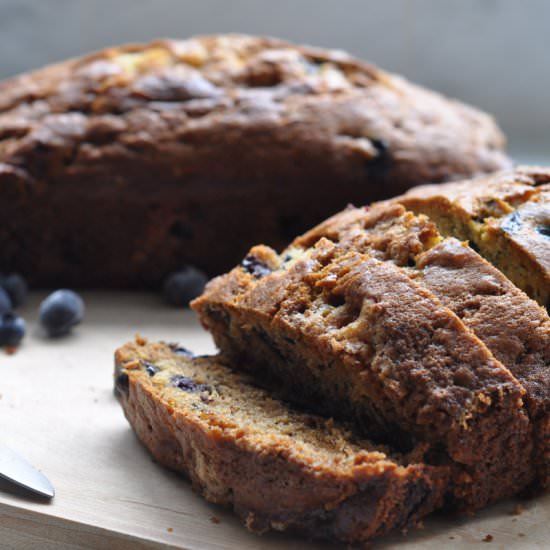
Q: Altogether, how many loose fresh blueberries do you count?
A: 5